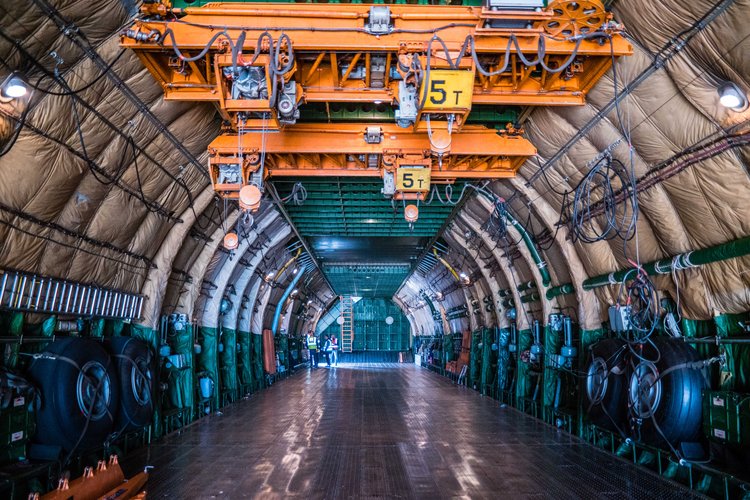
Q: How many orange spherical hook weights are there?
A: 4